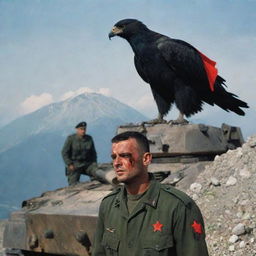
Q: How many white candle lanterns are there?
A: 0